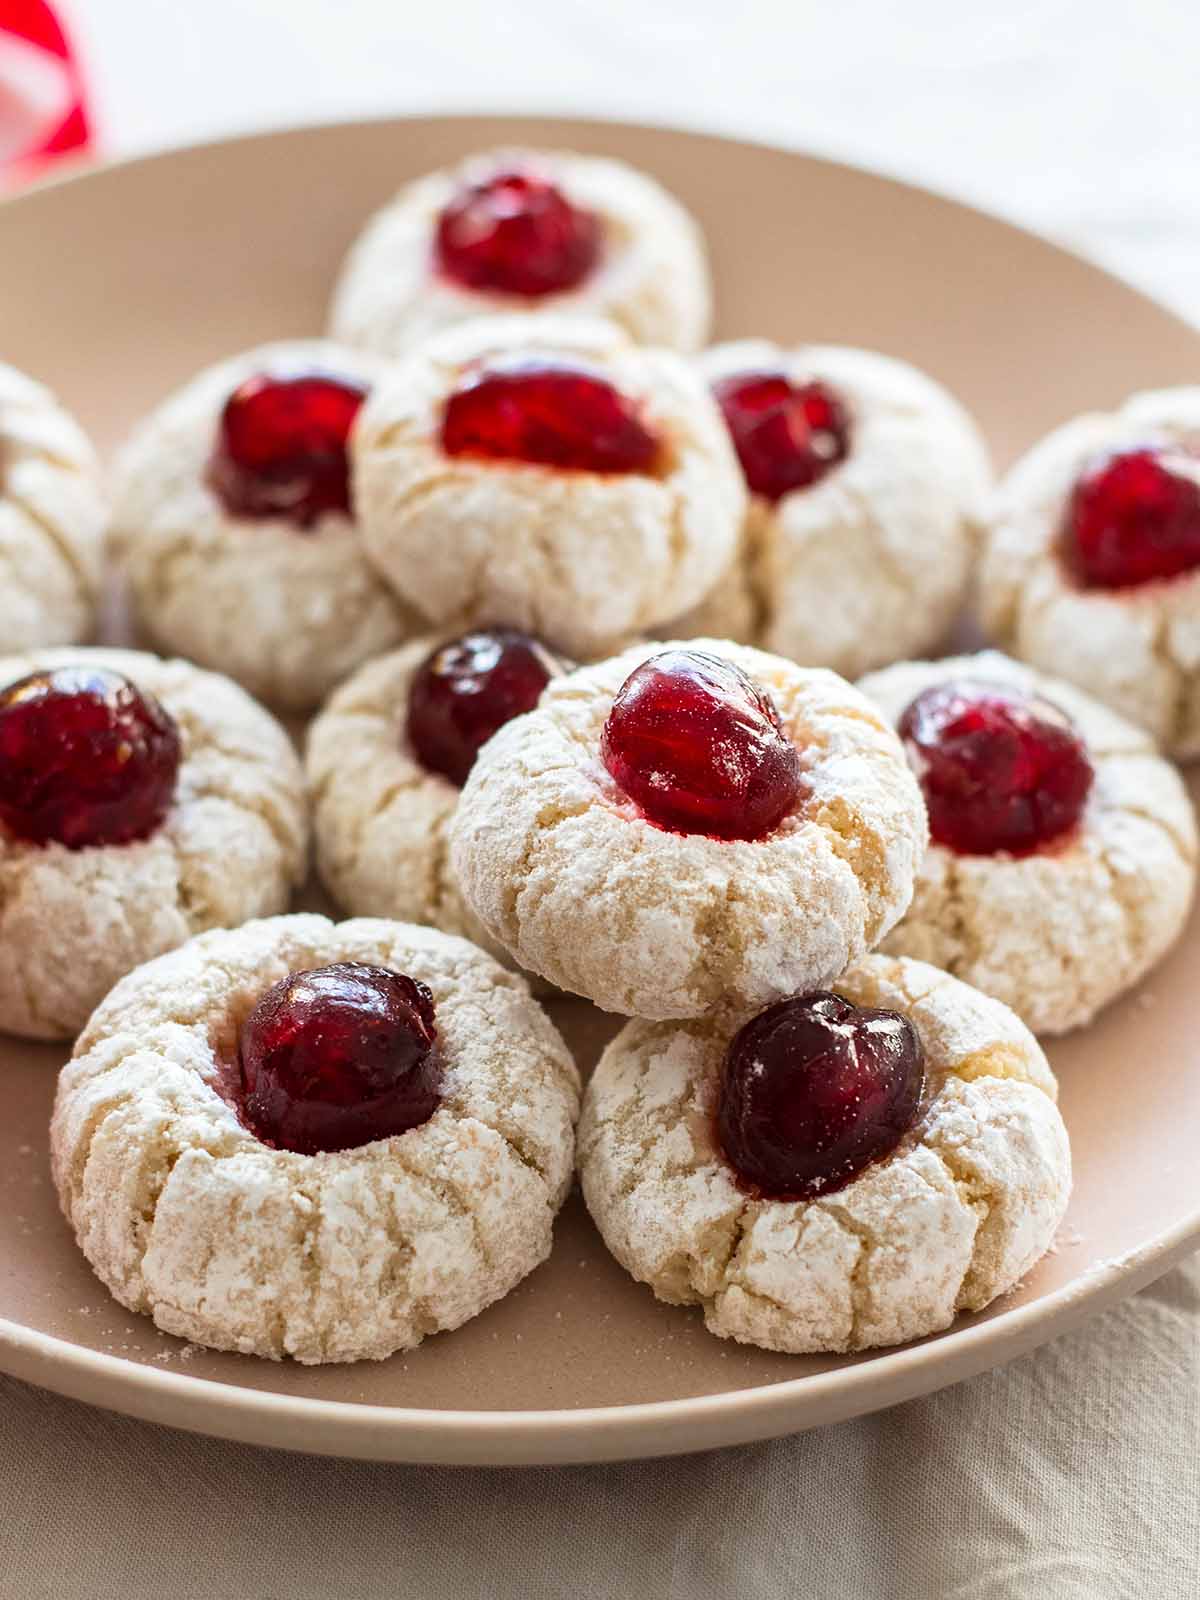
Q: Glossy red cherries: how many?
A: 11